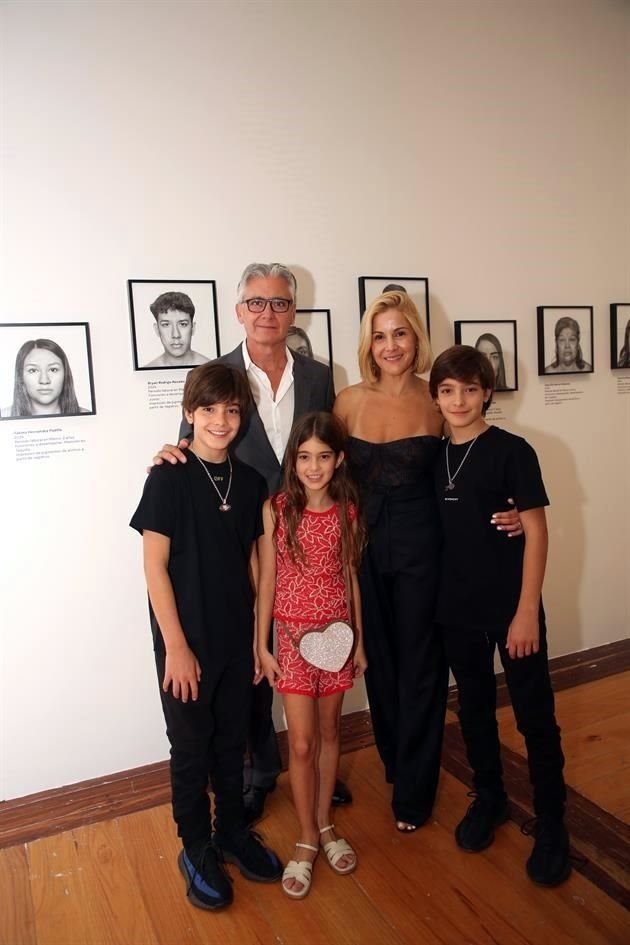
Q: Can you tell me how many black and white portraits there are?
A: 7